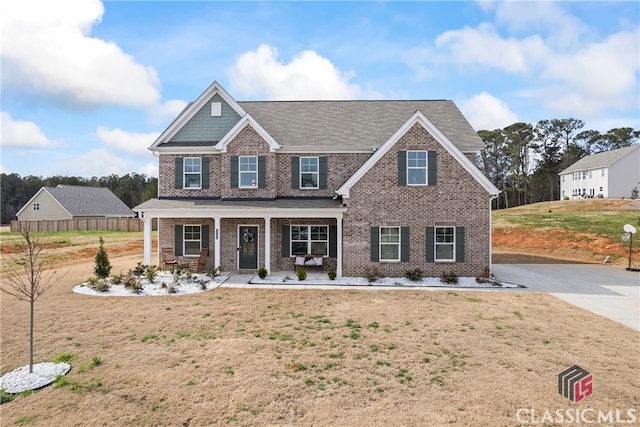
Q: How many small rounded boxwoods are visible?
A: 3